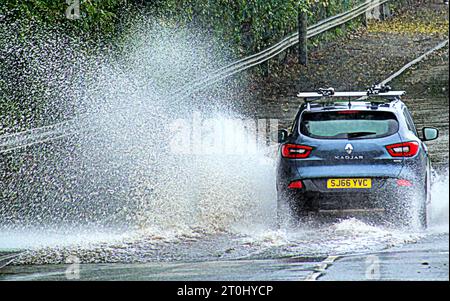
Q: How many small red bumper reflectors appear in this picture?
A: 2